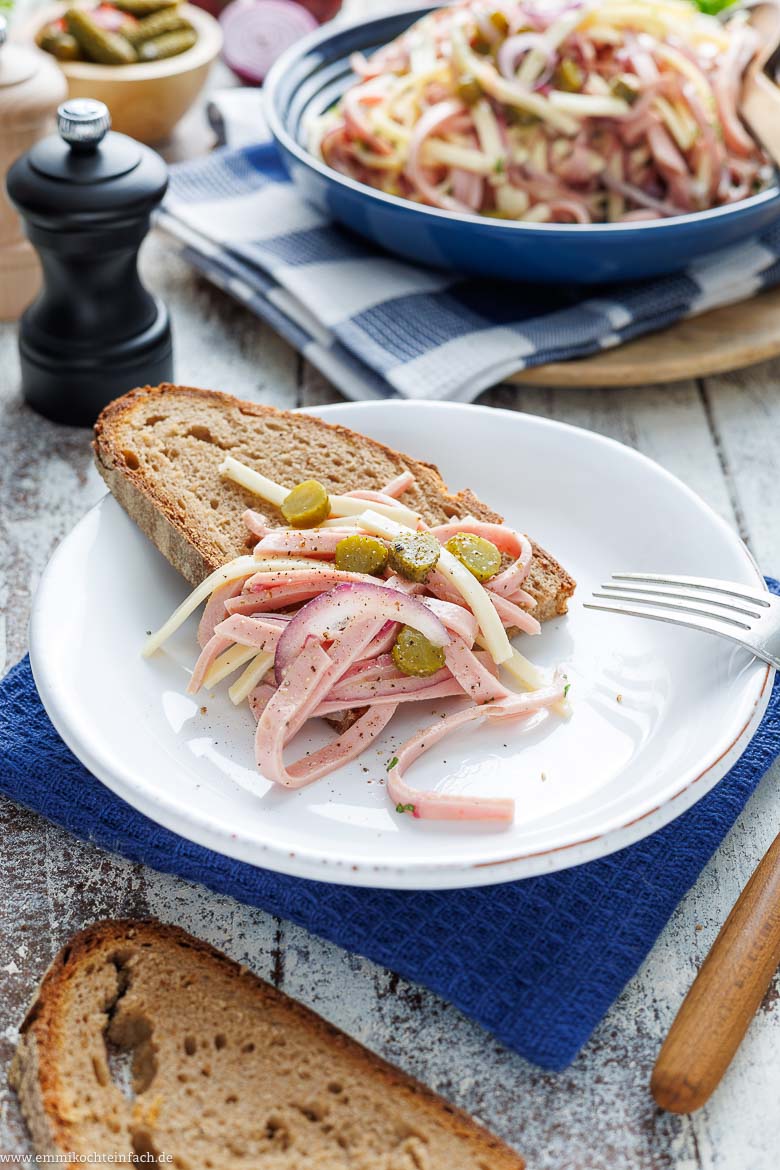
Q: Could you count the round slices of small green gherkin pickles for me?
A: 5